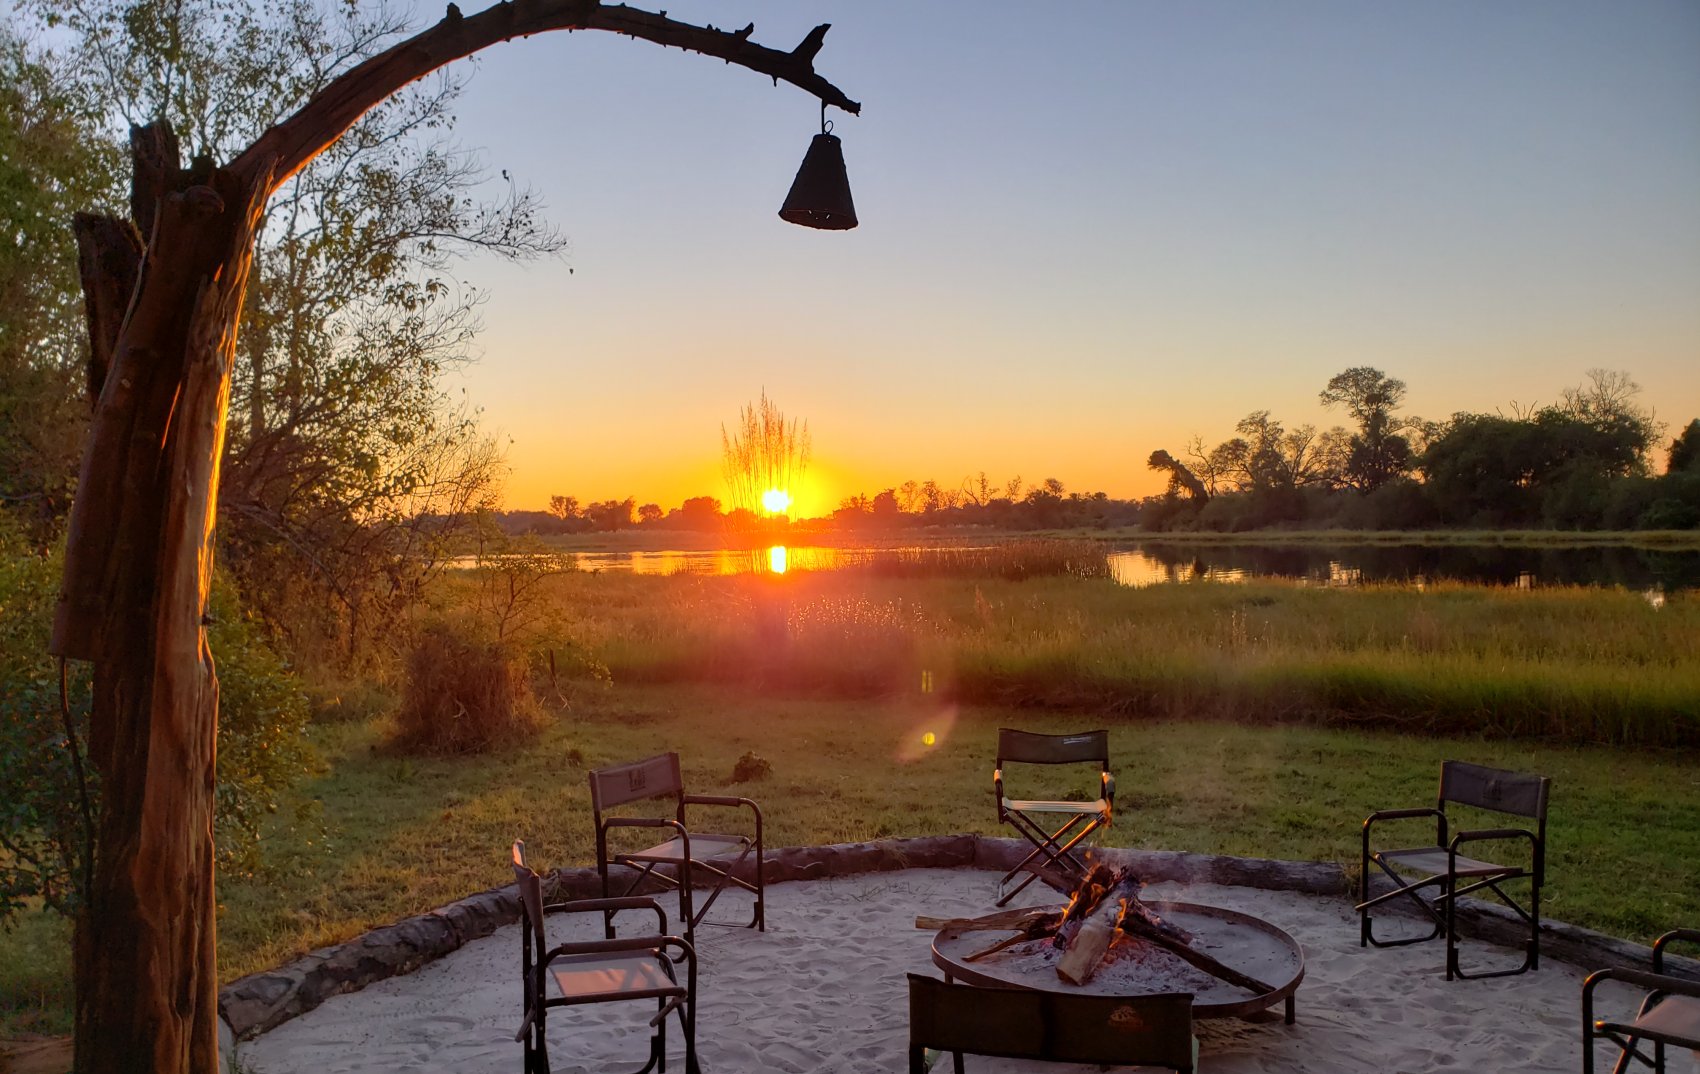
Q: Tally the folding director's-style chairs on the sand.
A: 6